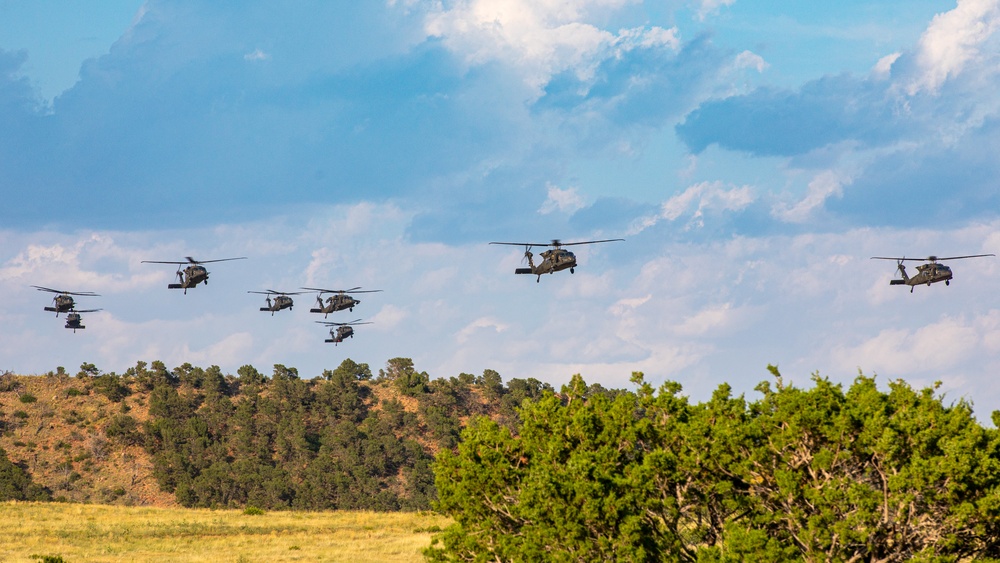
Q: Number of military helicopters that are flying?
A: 8